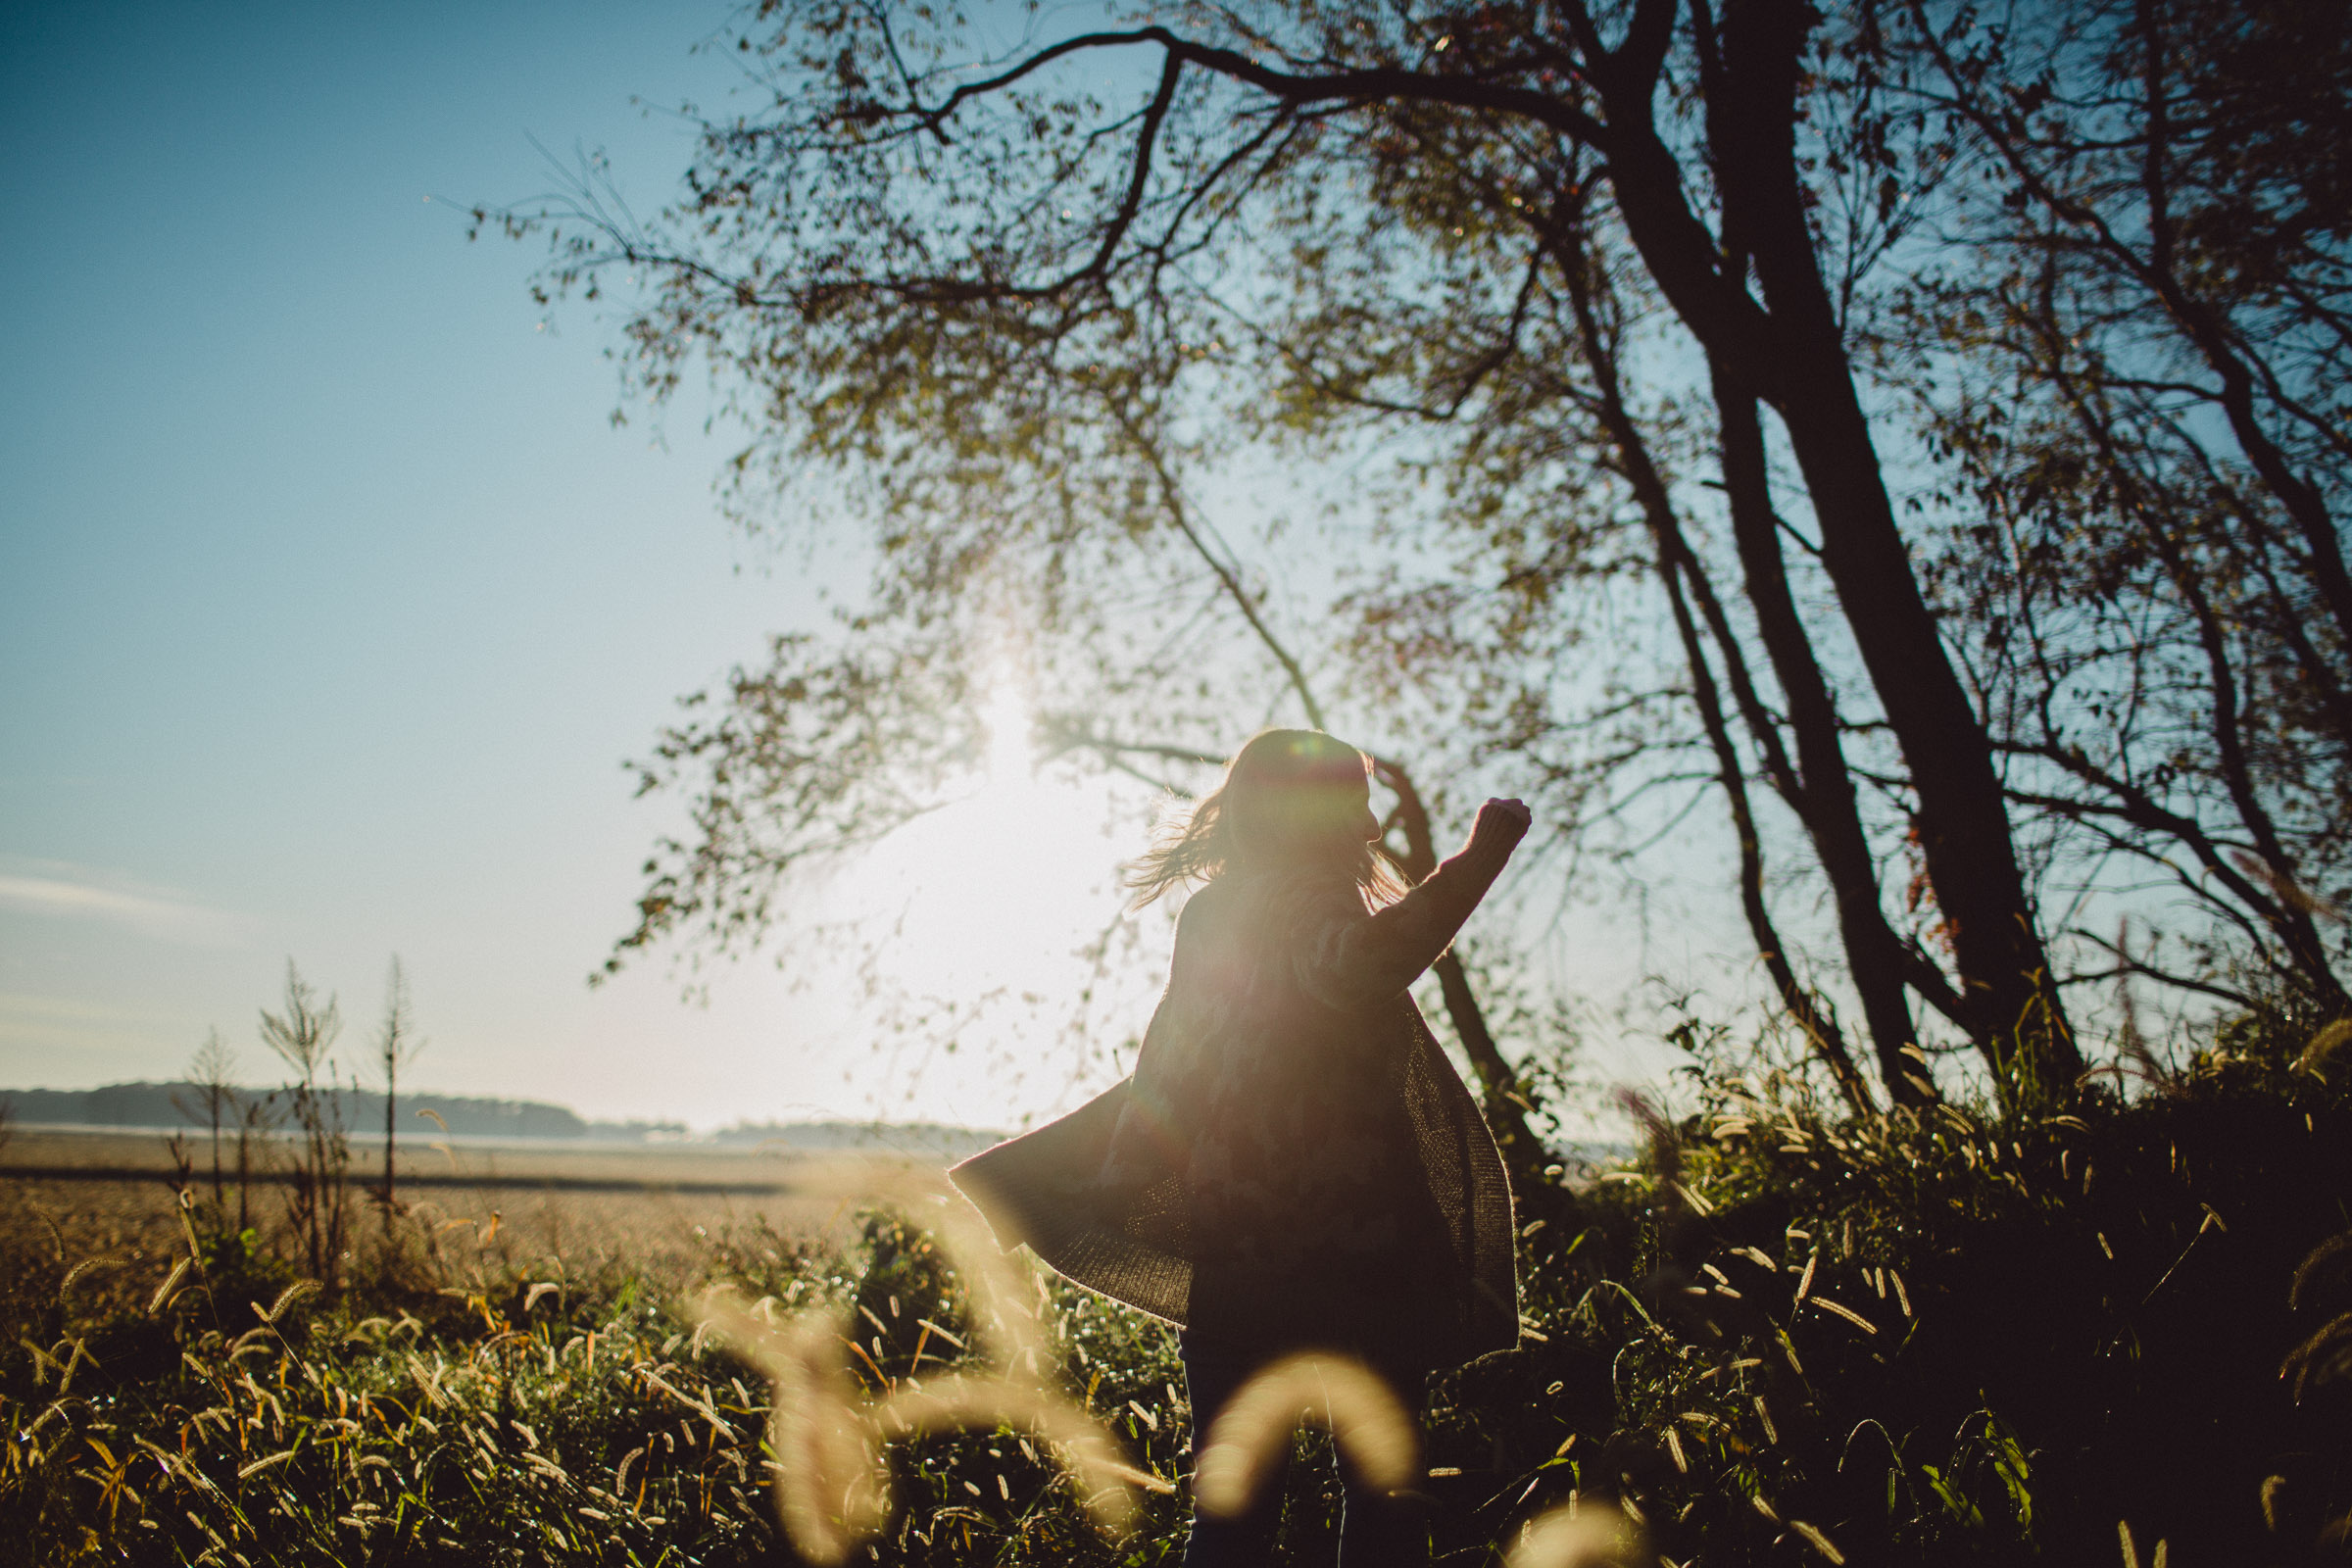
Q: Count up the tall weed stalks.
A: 3